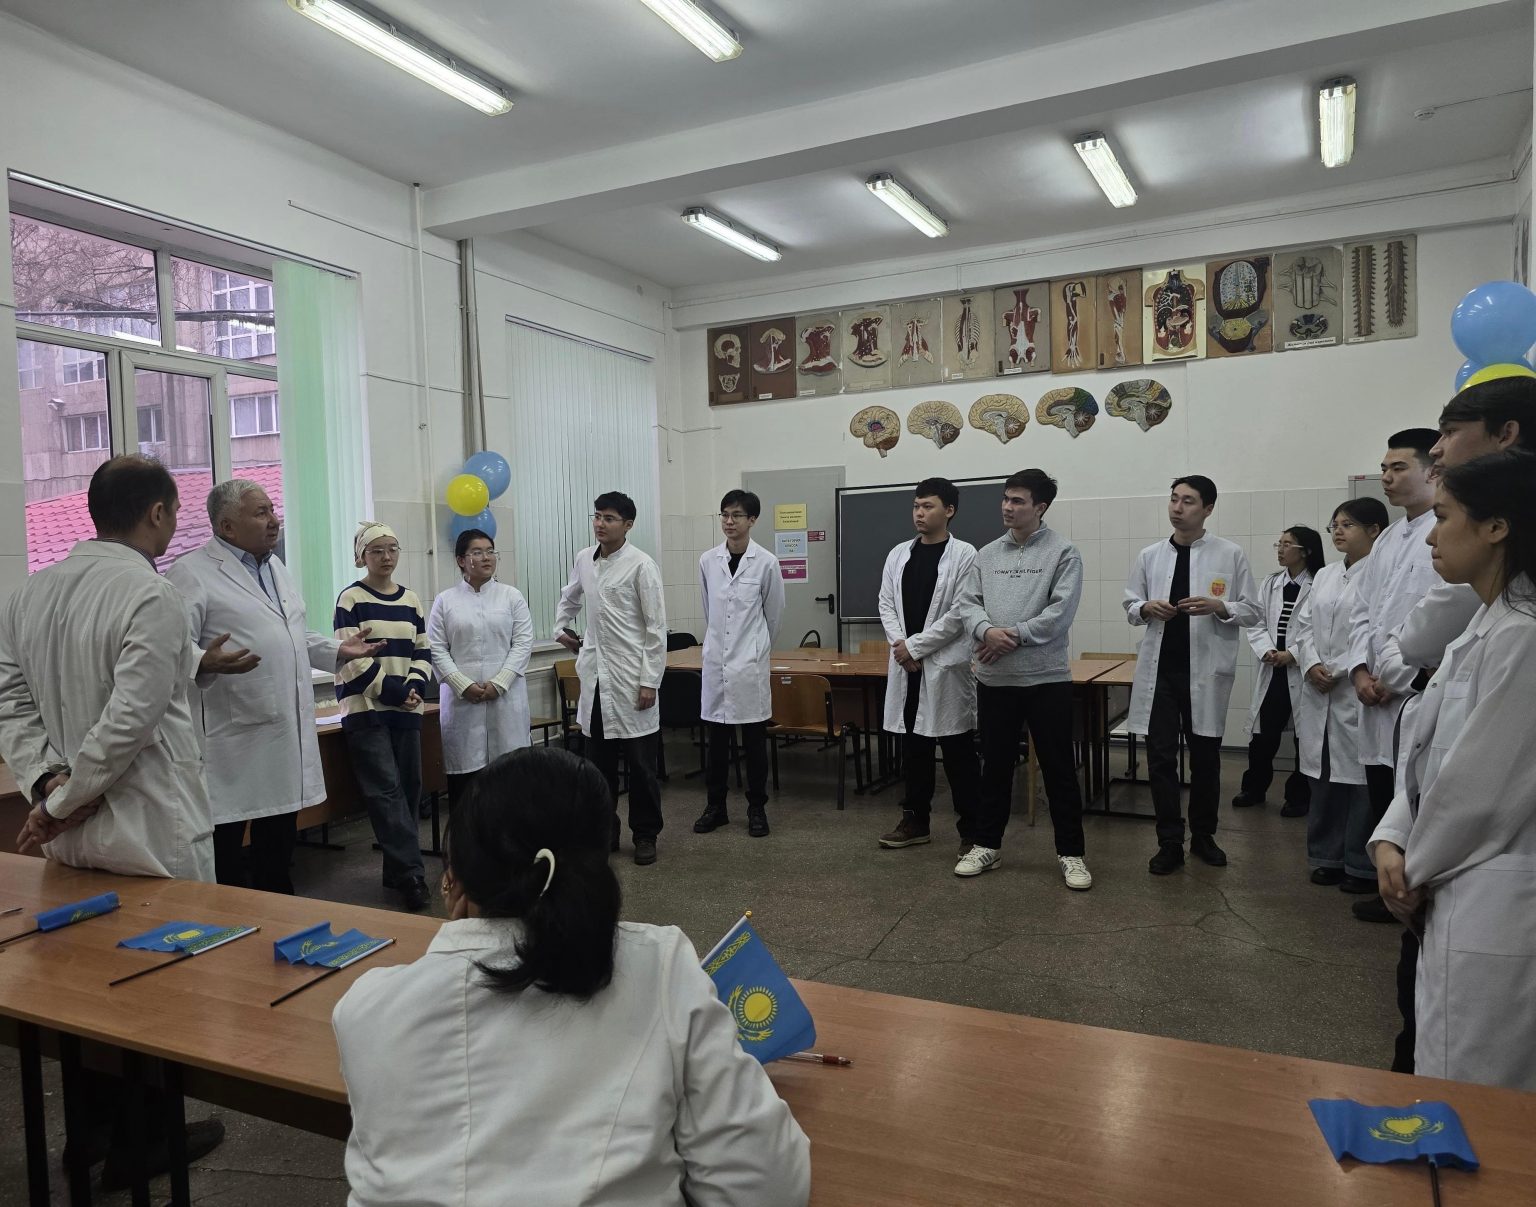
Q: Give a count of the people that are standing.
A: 14